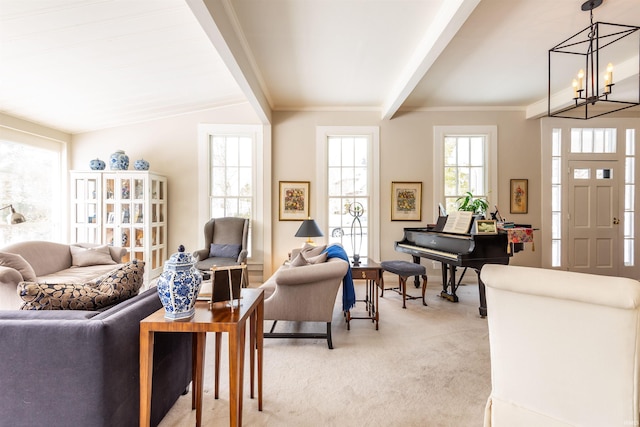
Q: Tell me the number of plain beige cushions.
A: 4